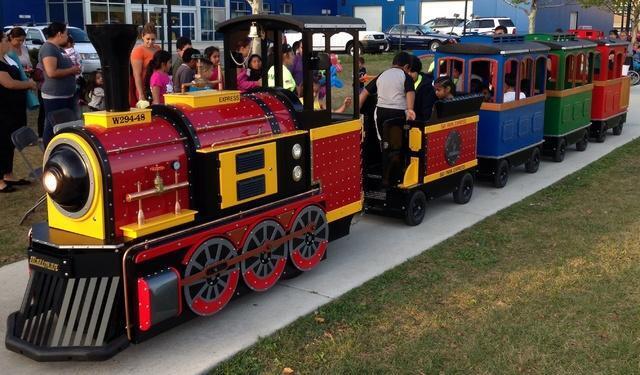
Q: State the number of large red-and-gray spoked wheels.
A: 3